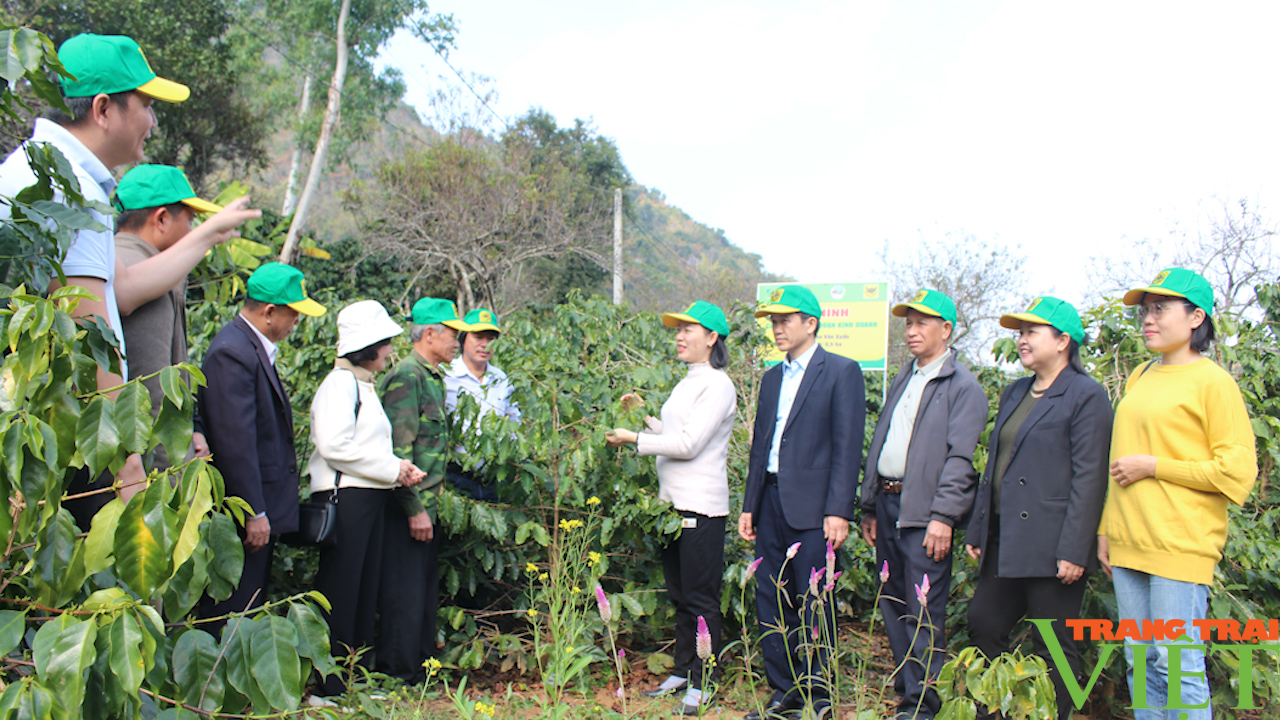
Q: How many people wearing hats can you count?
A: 11